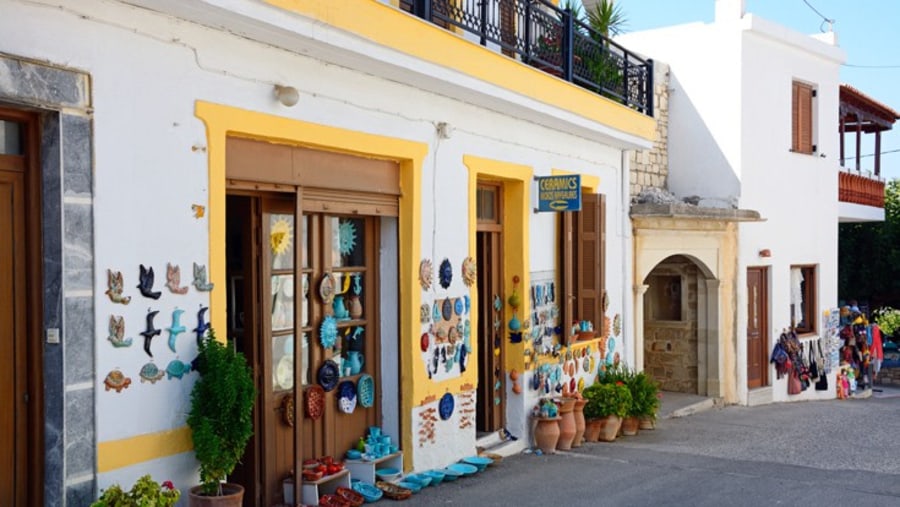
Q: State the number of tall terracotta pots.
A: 3